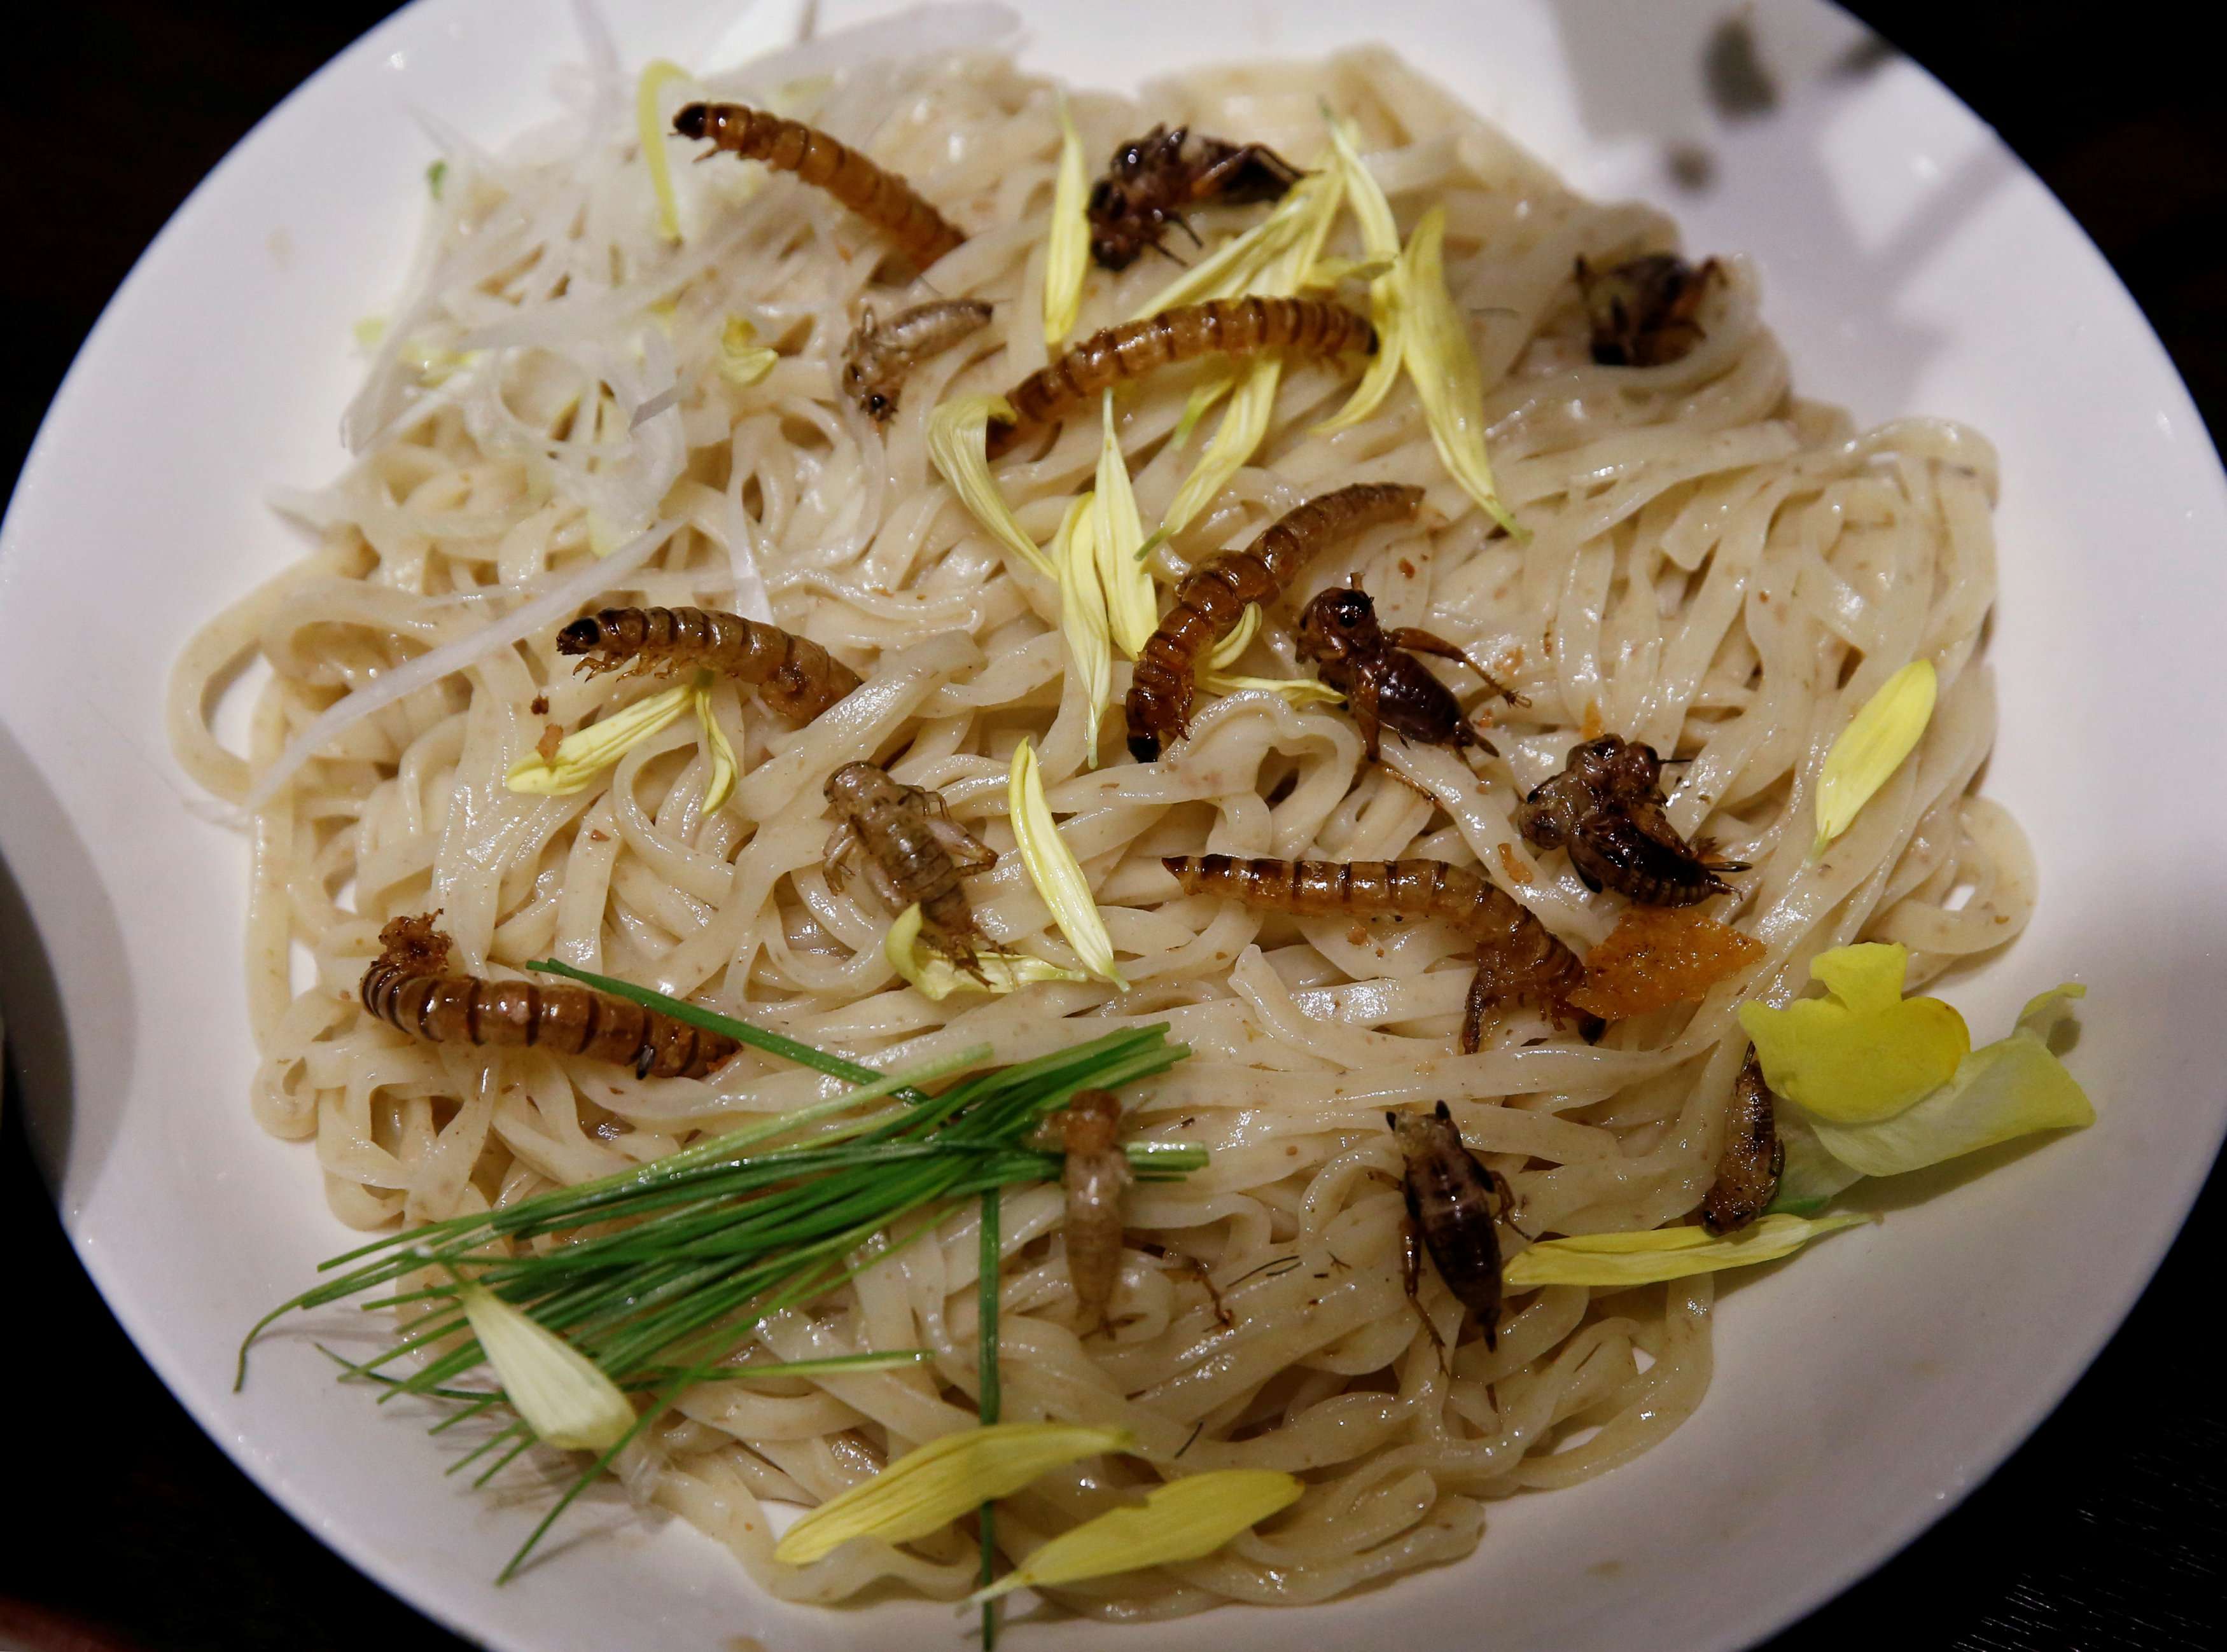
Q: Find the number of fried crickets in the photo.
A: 9